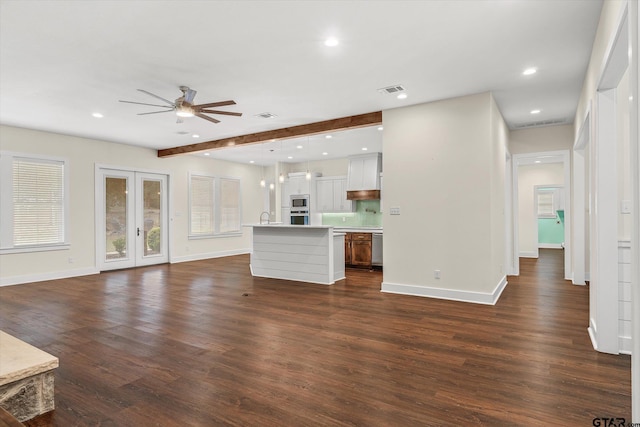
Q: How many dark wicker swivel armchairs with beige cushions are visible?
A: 0